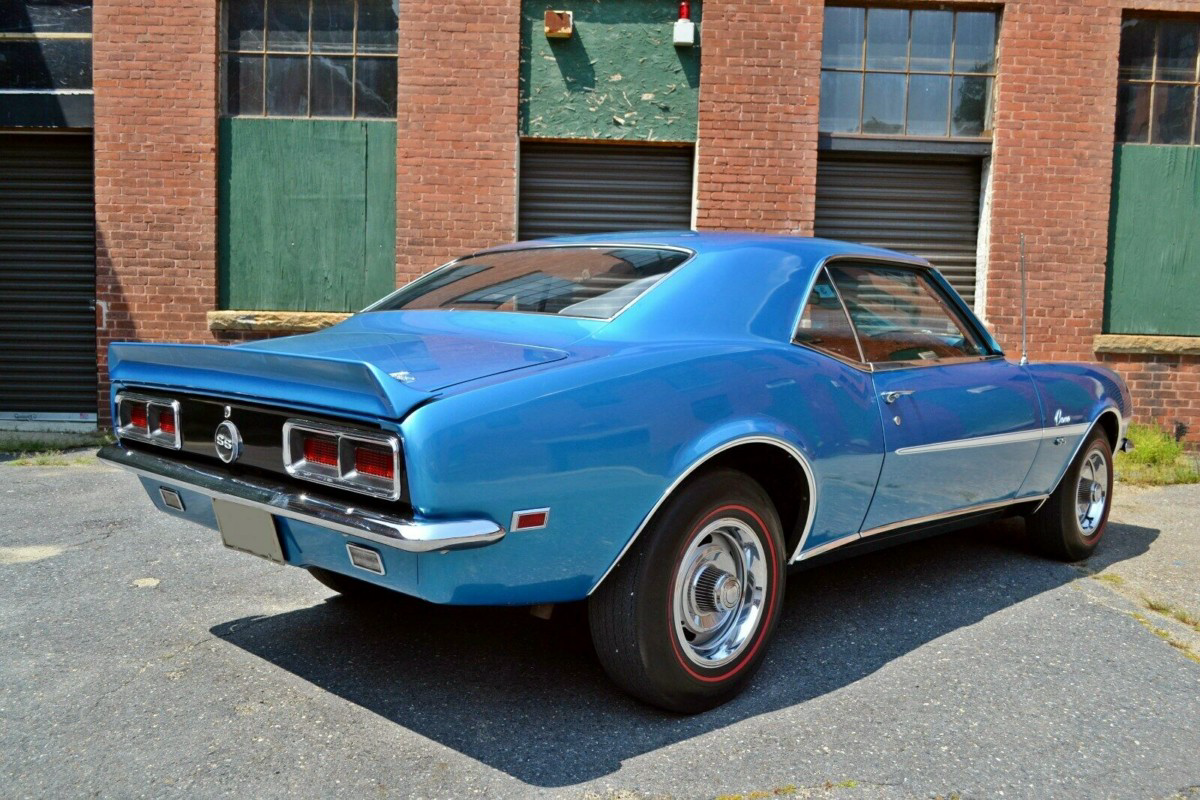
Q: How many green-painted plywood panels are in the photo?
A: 3